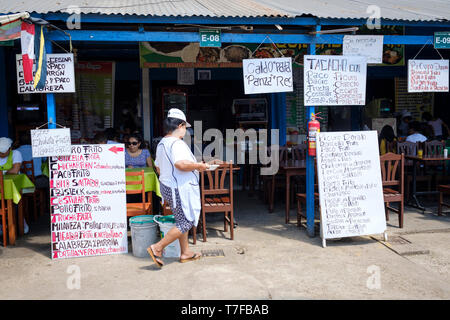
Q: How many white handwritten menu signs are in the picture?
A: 8